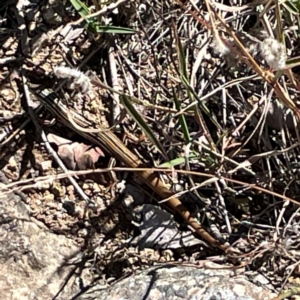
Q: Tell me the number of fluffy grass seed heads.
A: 3